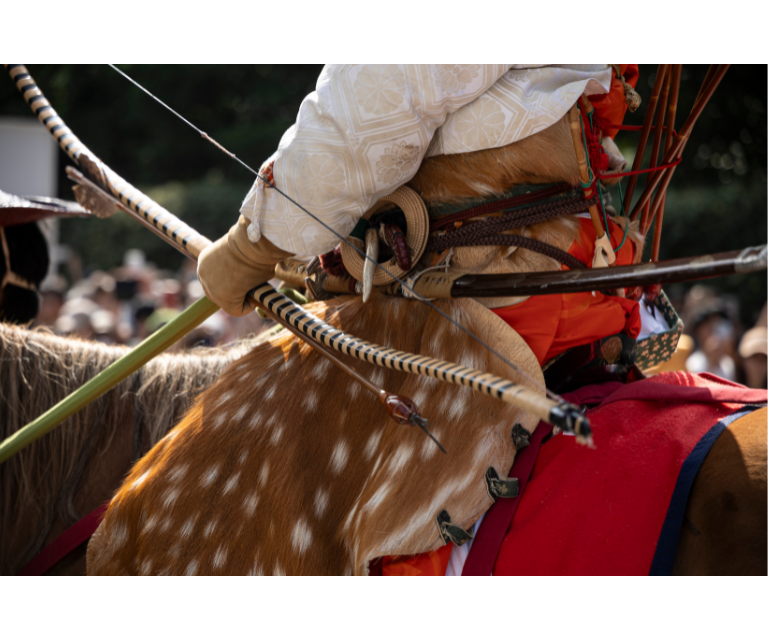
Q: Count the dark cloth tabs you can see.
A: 3